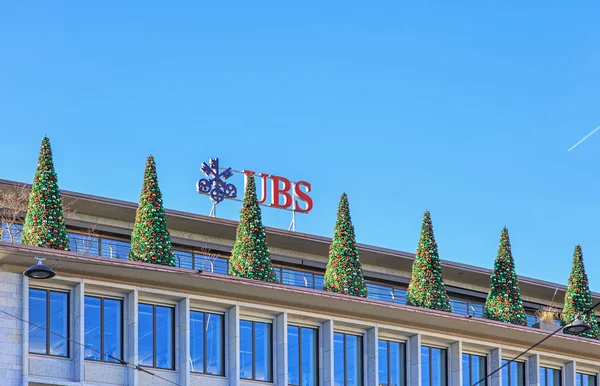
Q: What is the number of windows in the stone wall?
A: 13